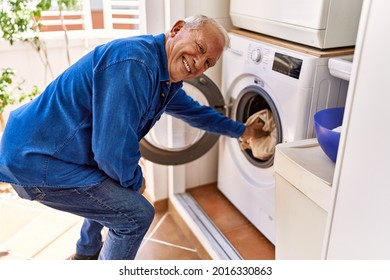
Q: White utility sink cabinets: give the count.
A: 1